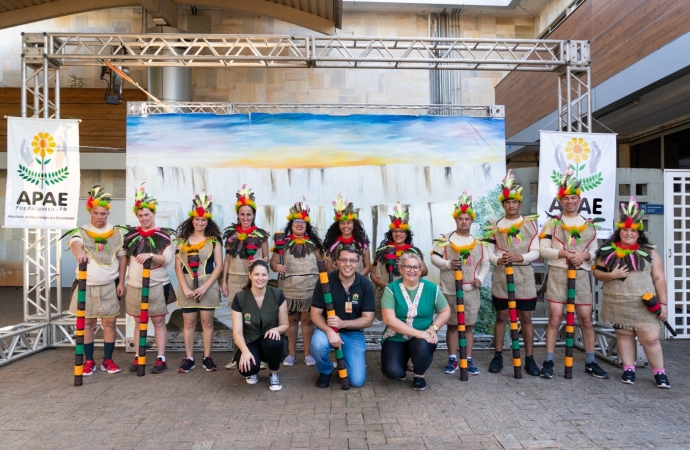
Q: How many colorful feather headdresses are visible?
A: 11